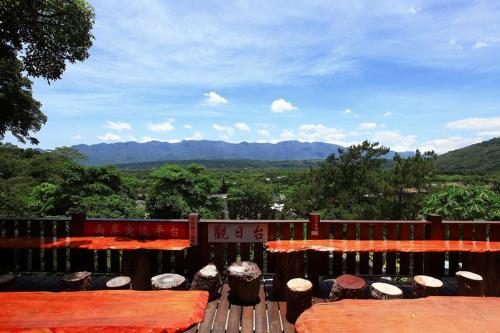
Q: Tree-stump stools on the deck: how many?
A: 11